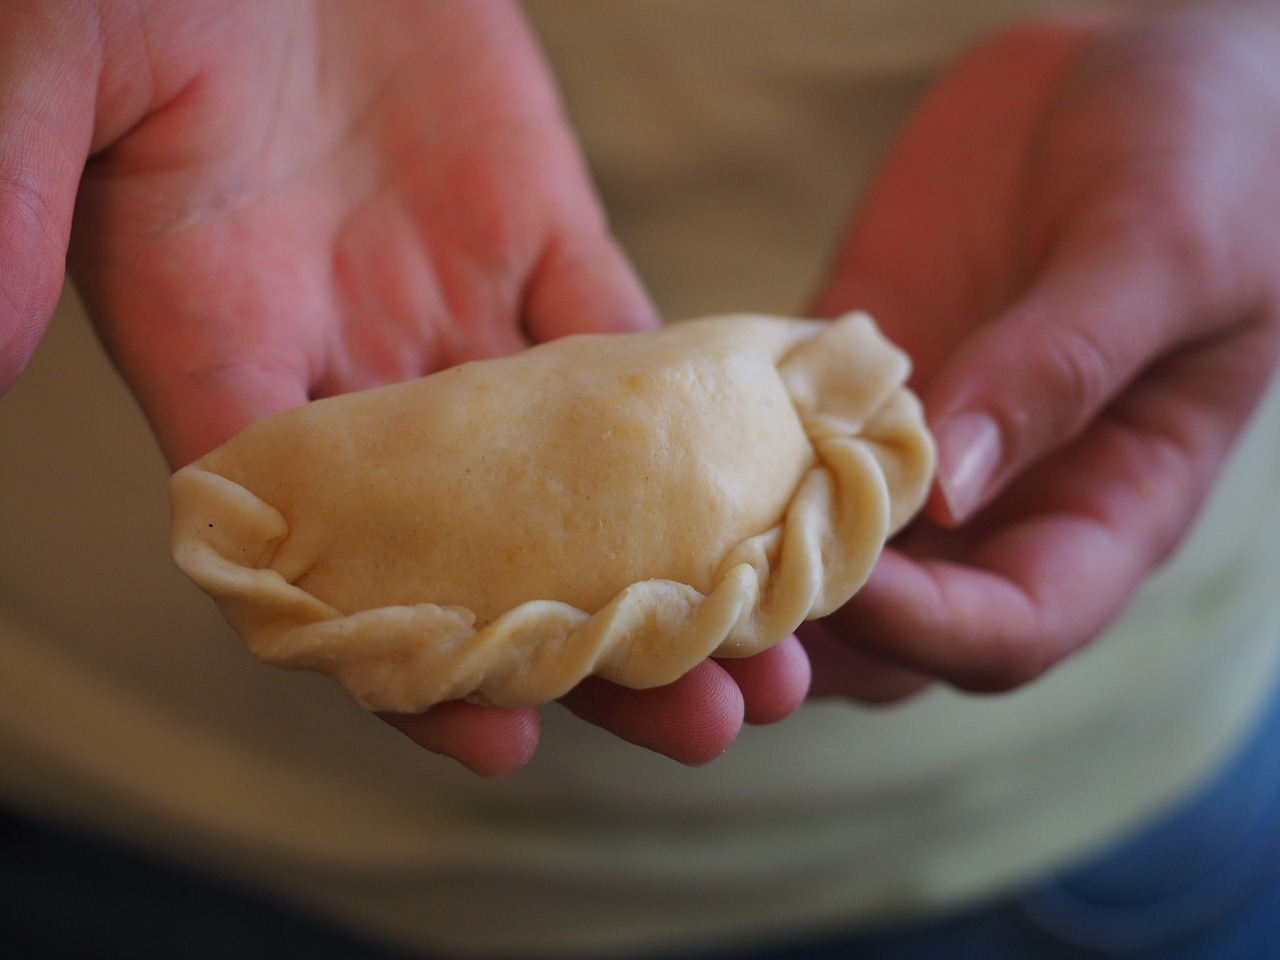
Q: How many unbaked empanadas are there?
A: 1